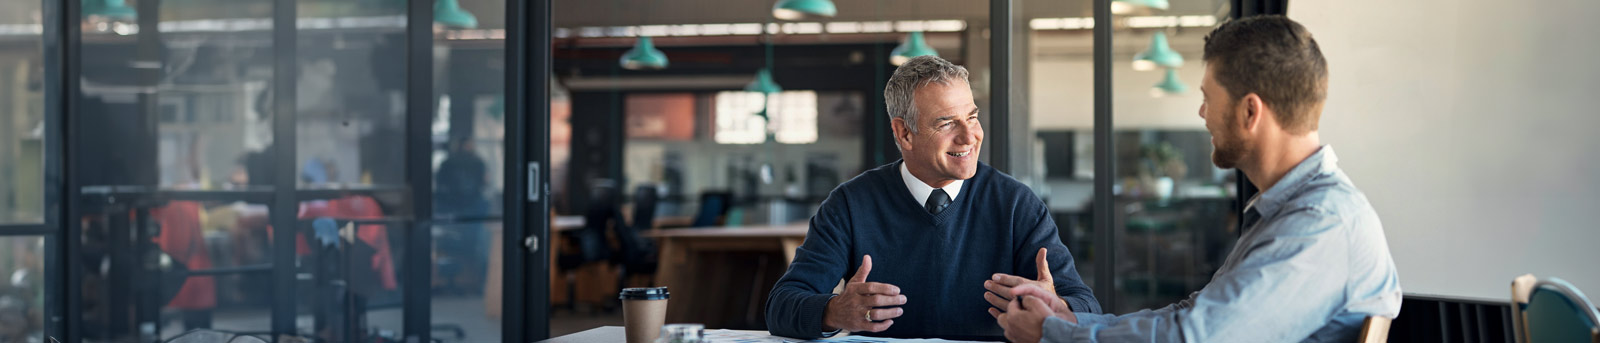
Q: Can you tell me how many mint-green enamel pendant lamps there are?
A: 9